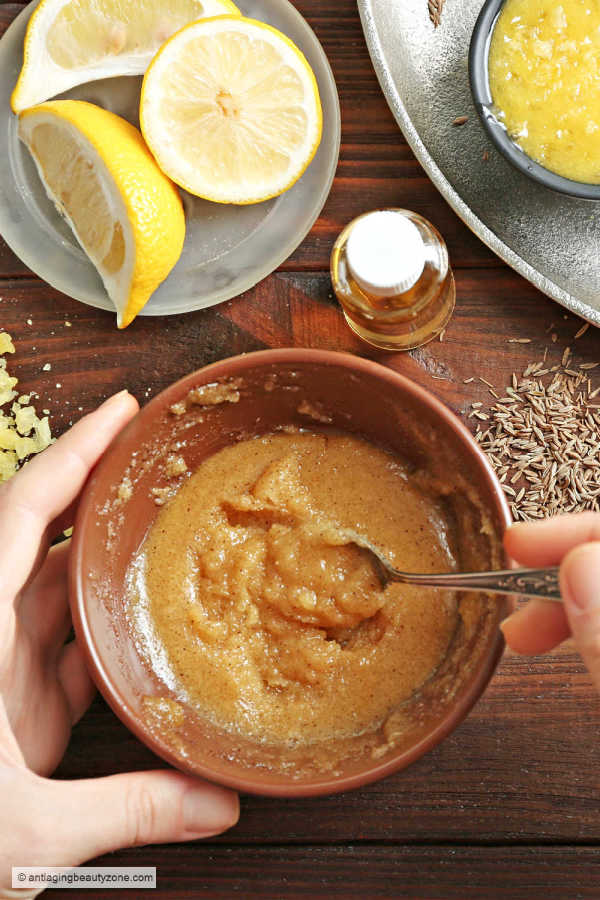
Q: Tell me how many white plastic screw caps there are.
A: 1